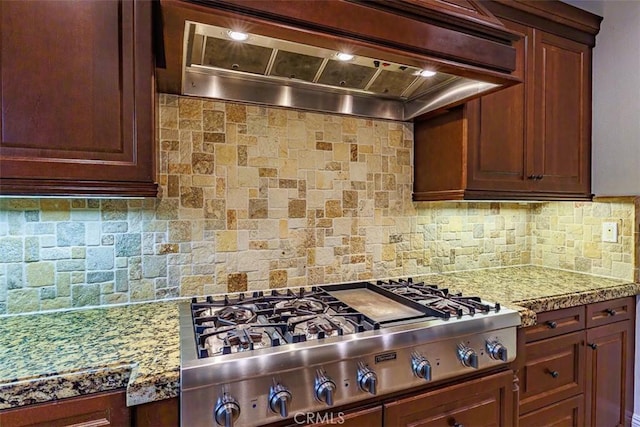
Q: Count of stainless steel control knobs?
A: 7